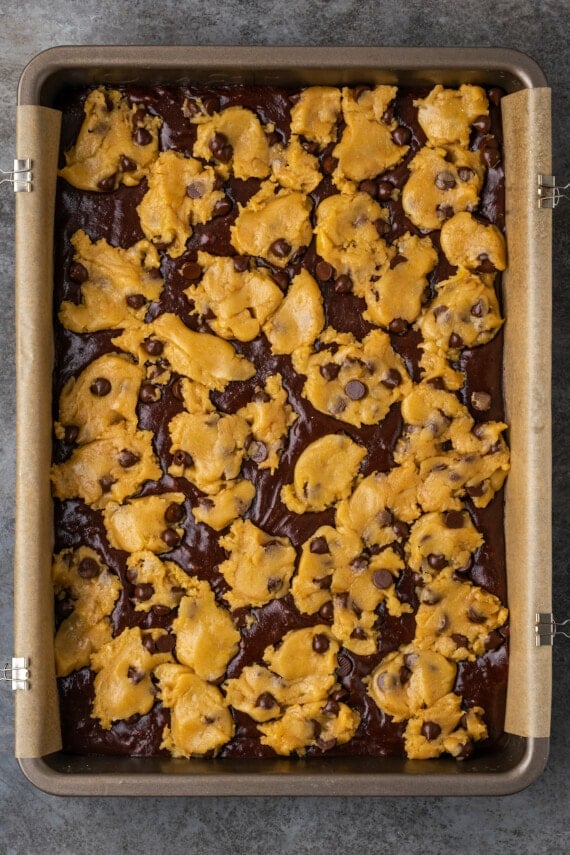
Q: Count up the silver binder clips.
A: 4